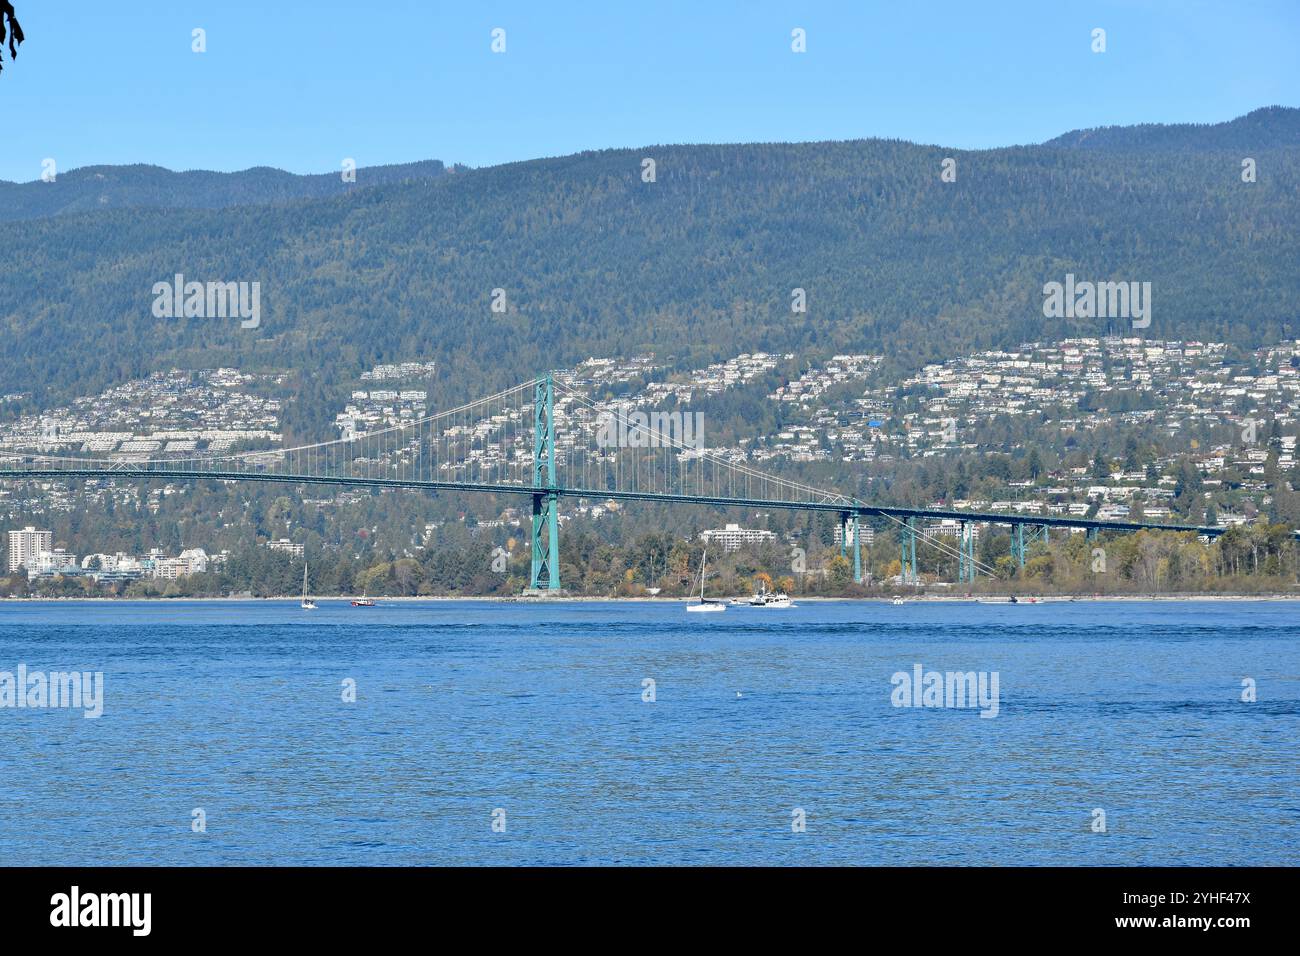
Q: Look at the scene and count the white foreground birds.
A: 1